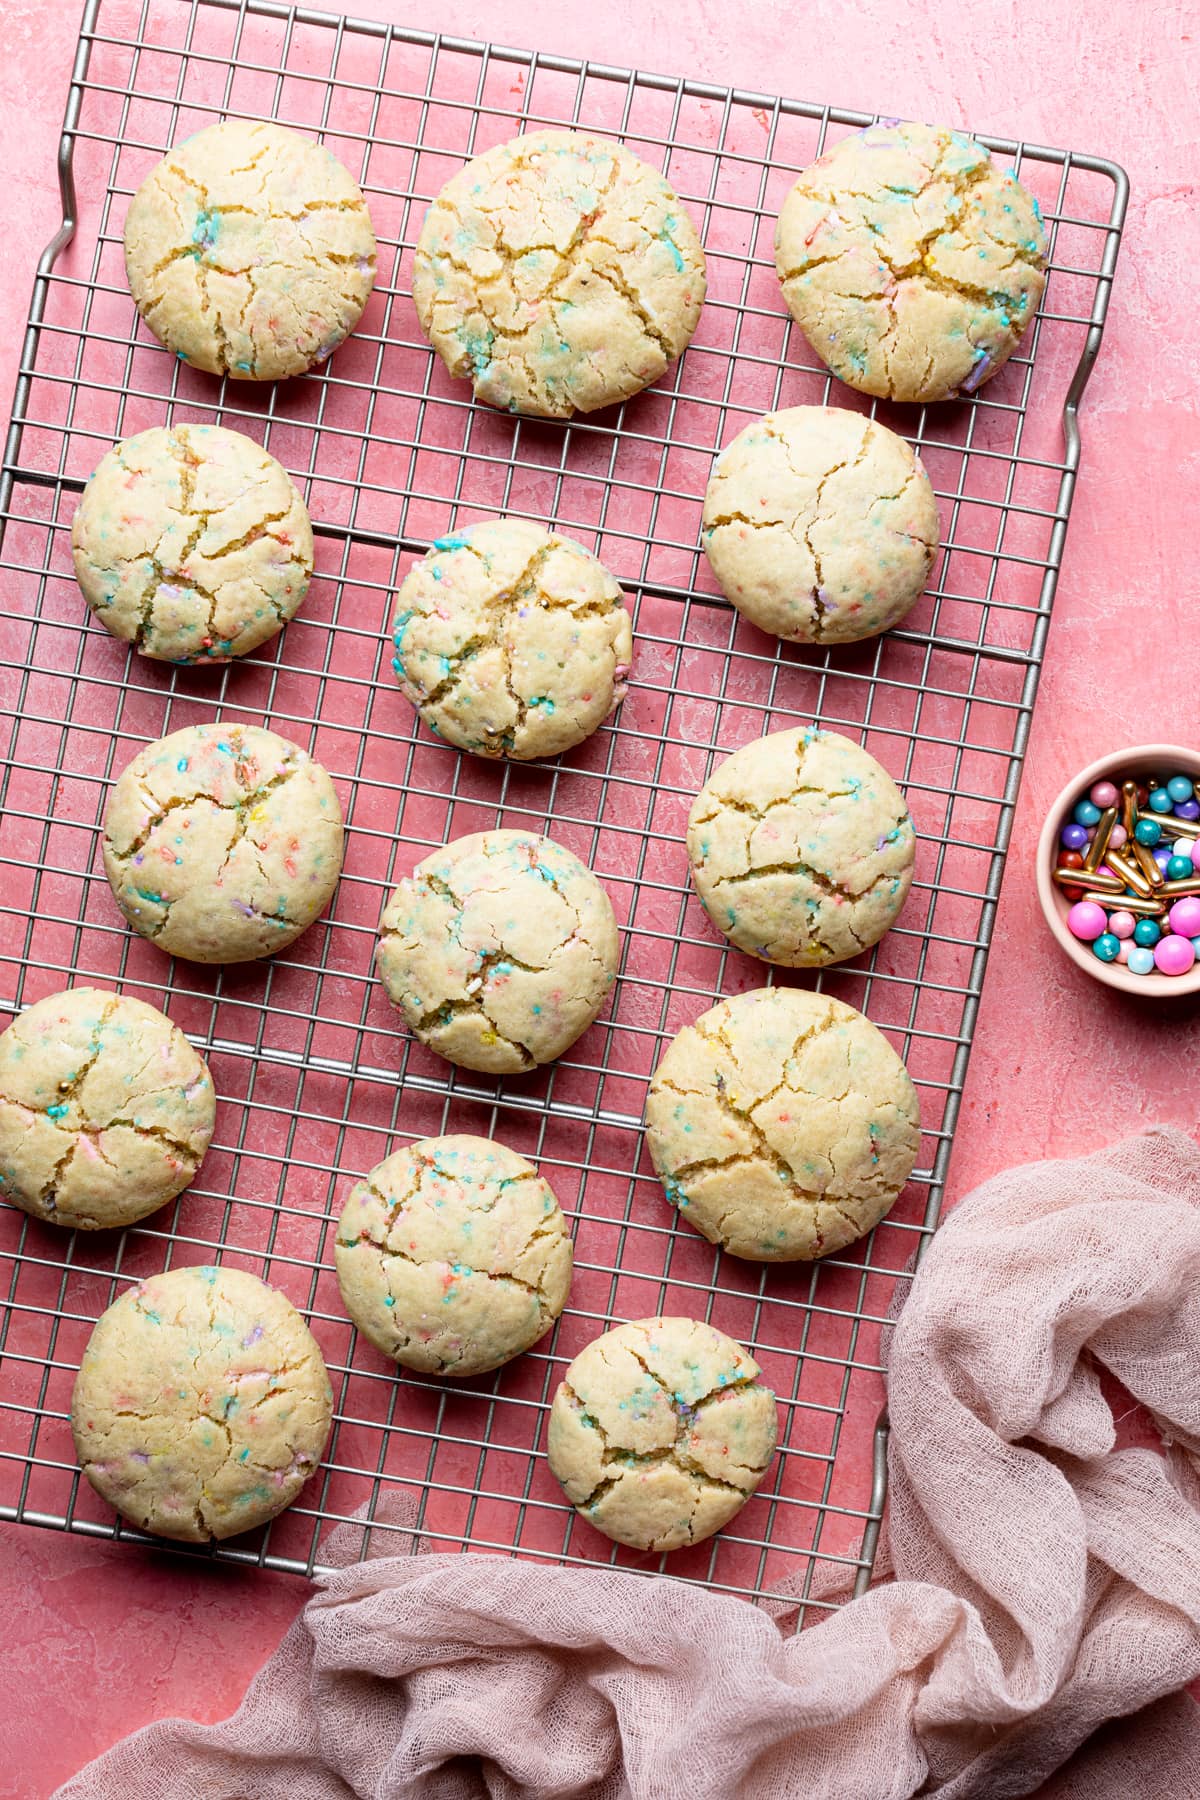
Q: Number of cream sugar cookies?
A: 14